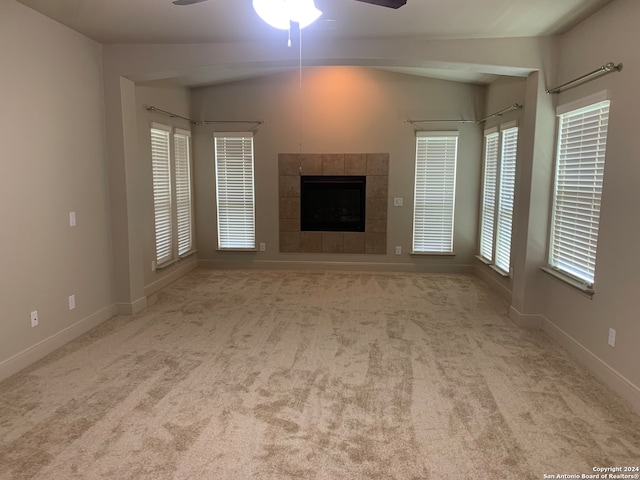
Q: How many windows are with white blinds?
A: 7